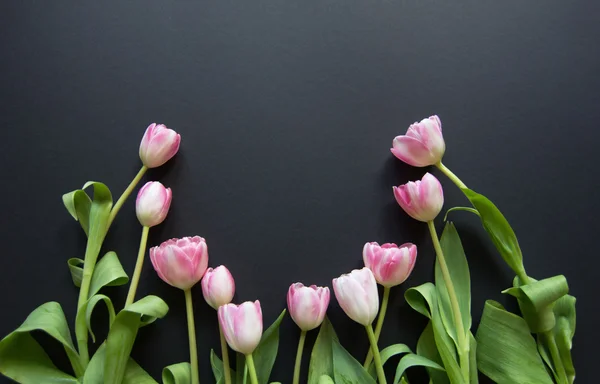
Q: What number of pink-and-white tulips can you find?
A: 10